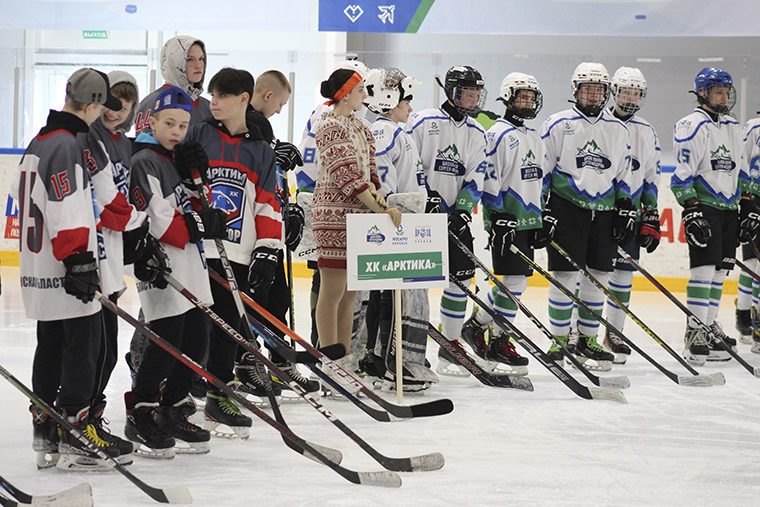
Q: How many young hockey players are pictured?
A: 14